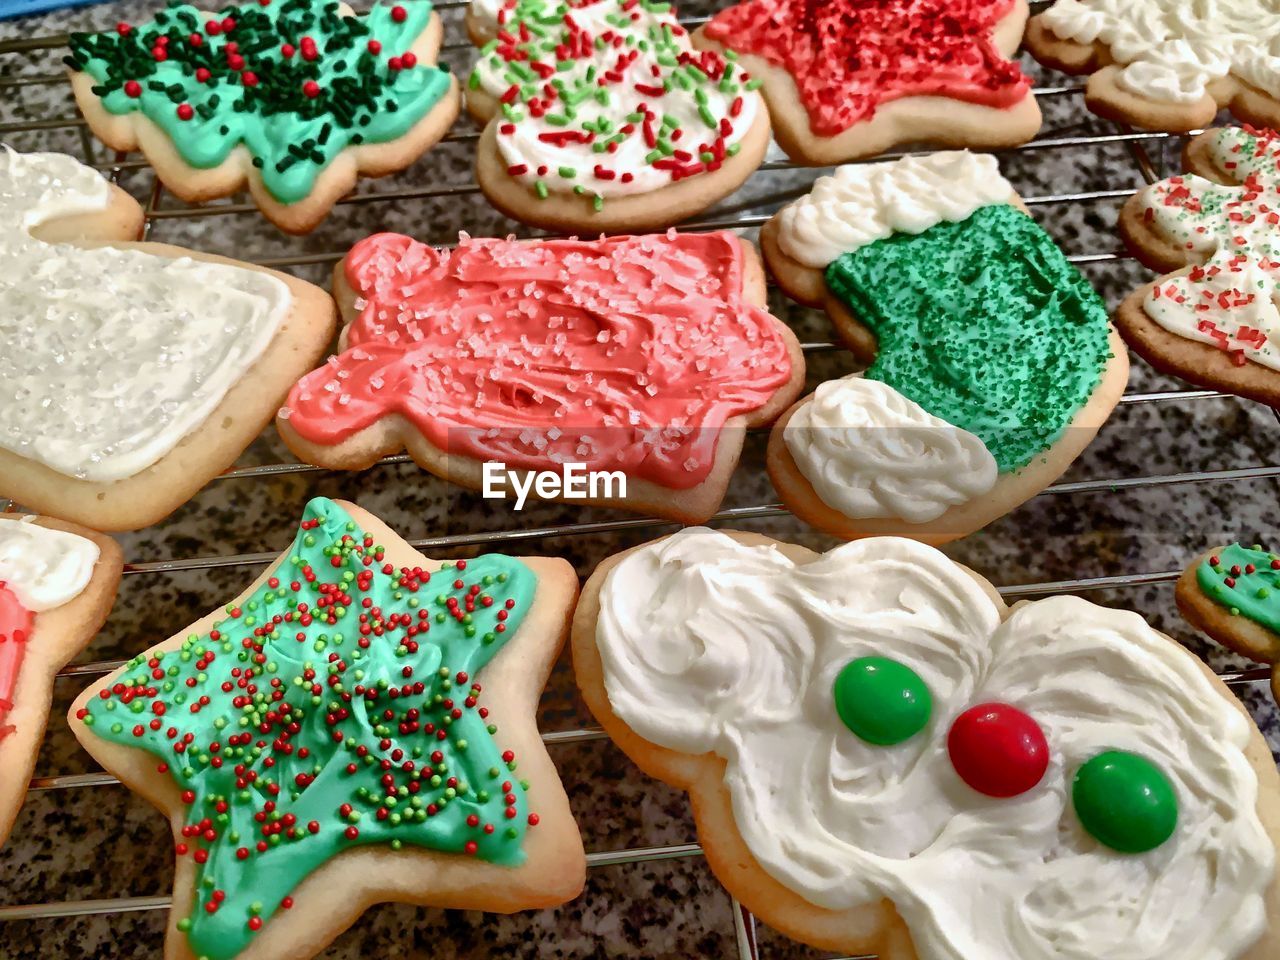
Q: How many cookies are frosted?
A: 12